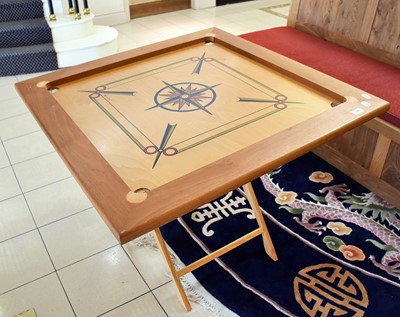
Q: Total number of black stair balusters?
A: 4